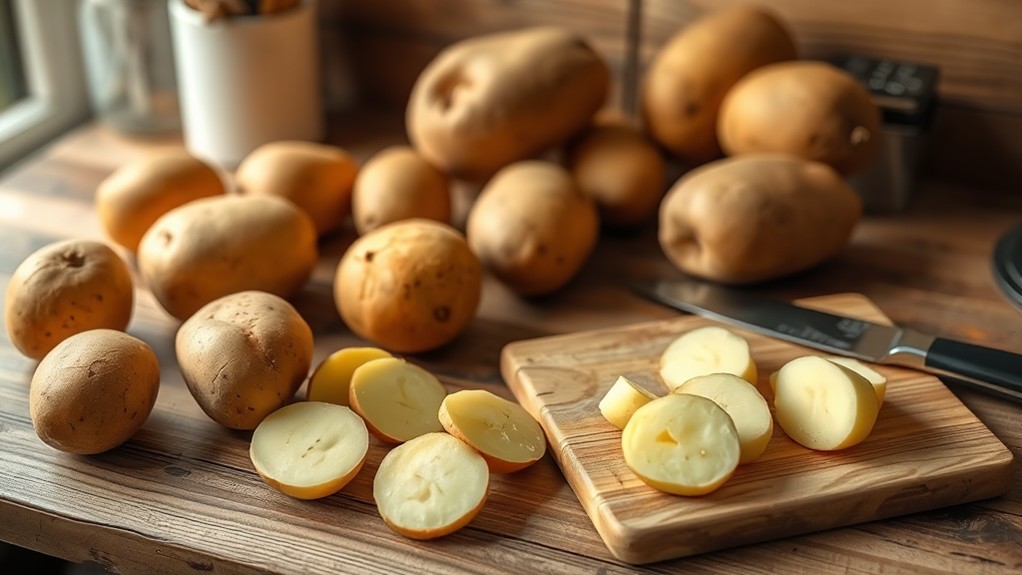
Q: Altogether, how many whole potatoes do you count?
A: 14